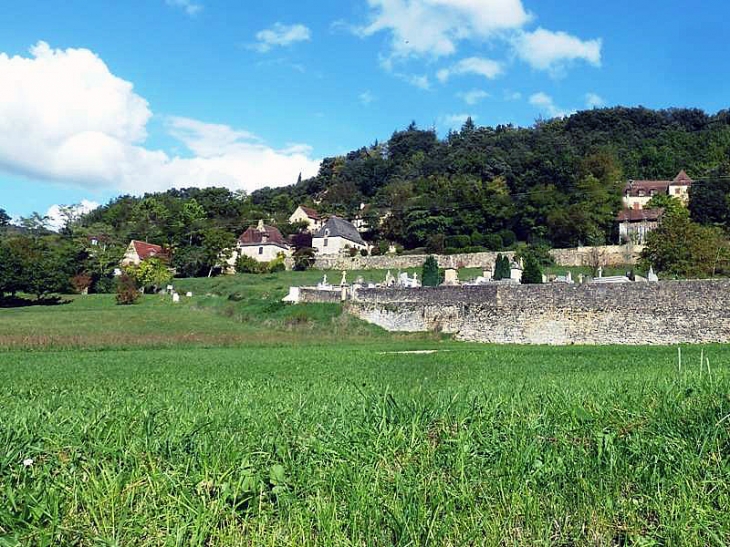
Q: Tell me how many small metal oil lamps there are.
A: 0